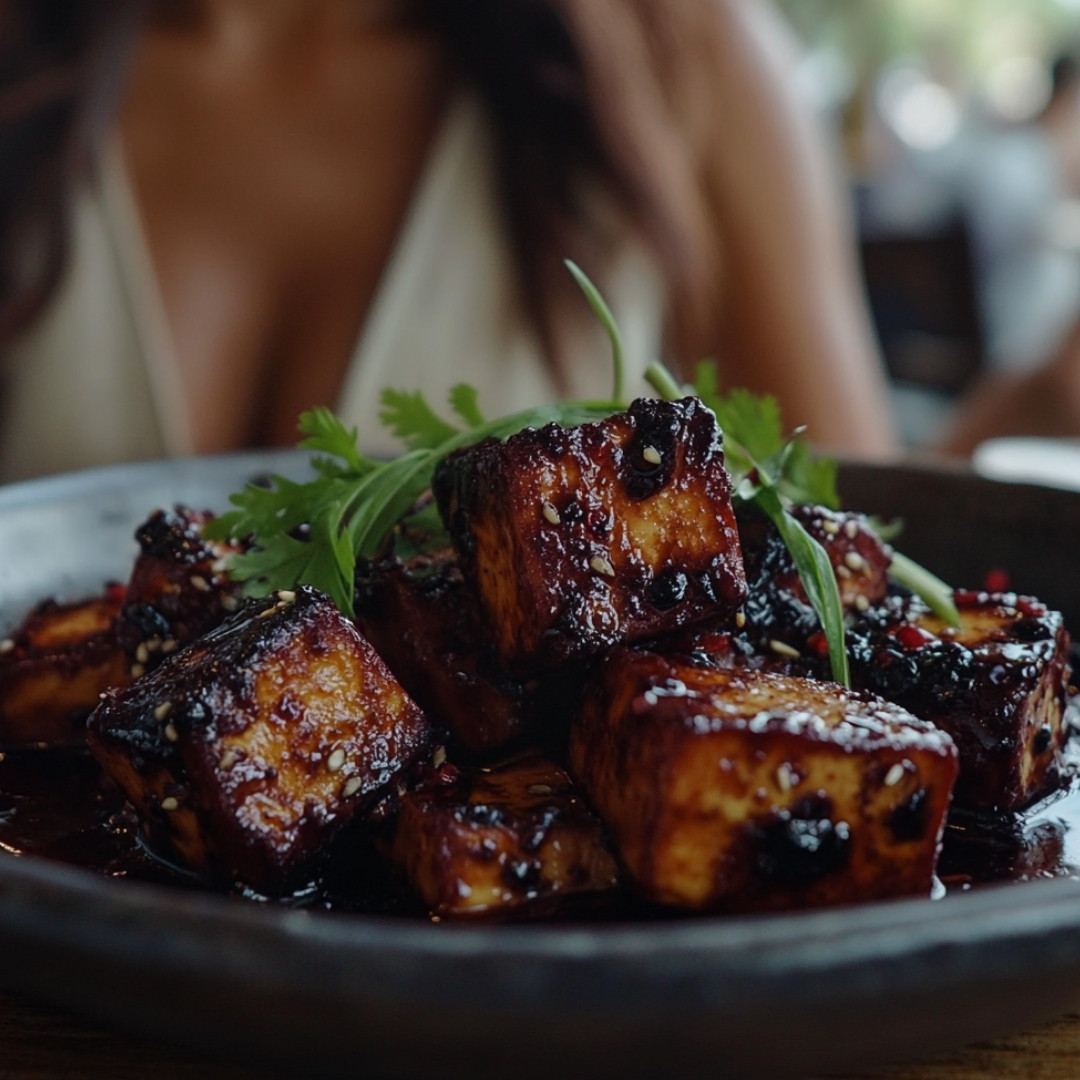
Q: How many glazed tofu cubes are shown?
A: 9